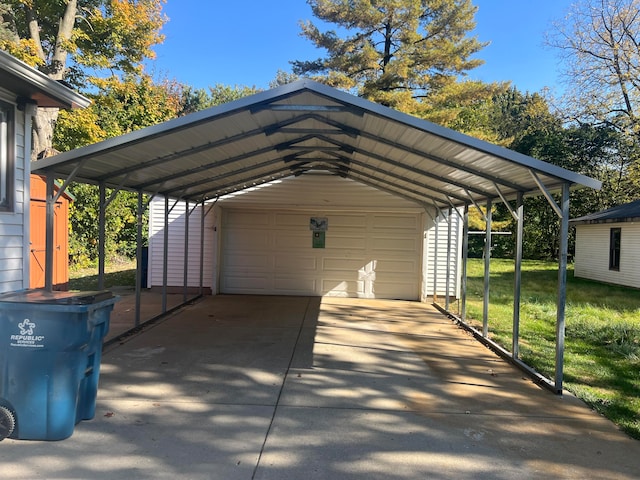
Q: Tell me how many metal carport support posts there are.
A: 12